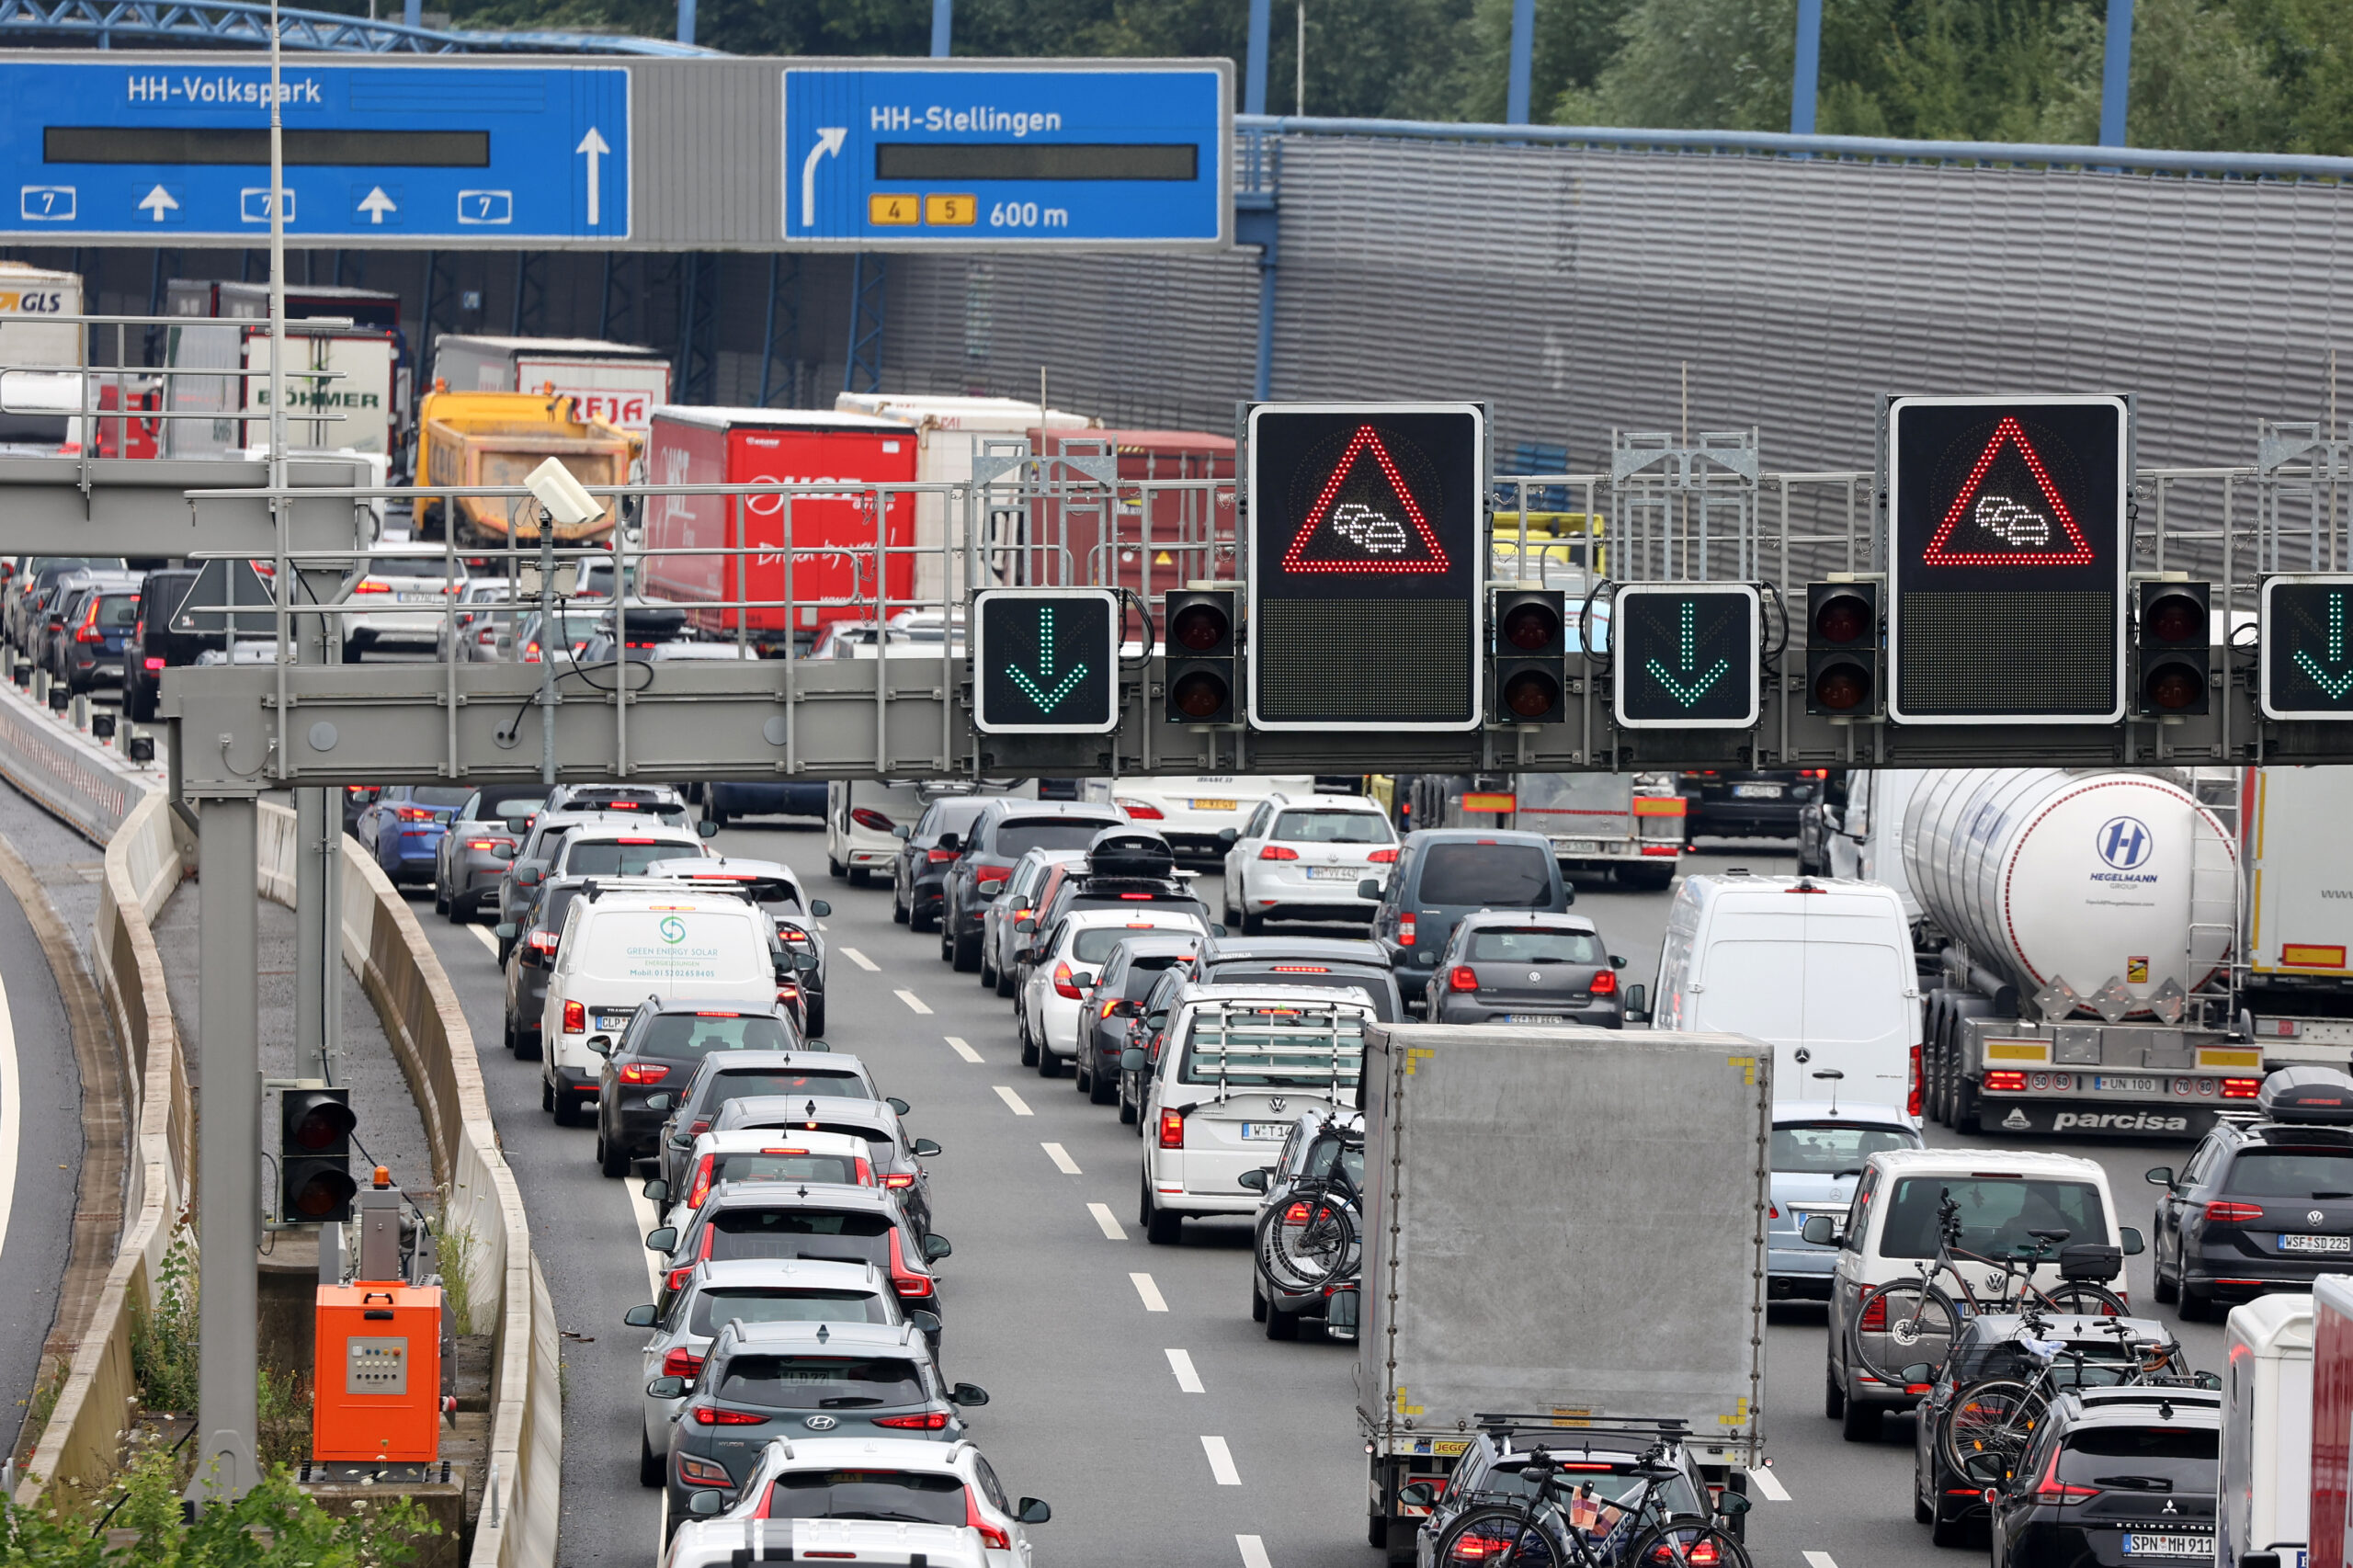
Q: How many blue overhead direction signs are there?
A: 2